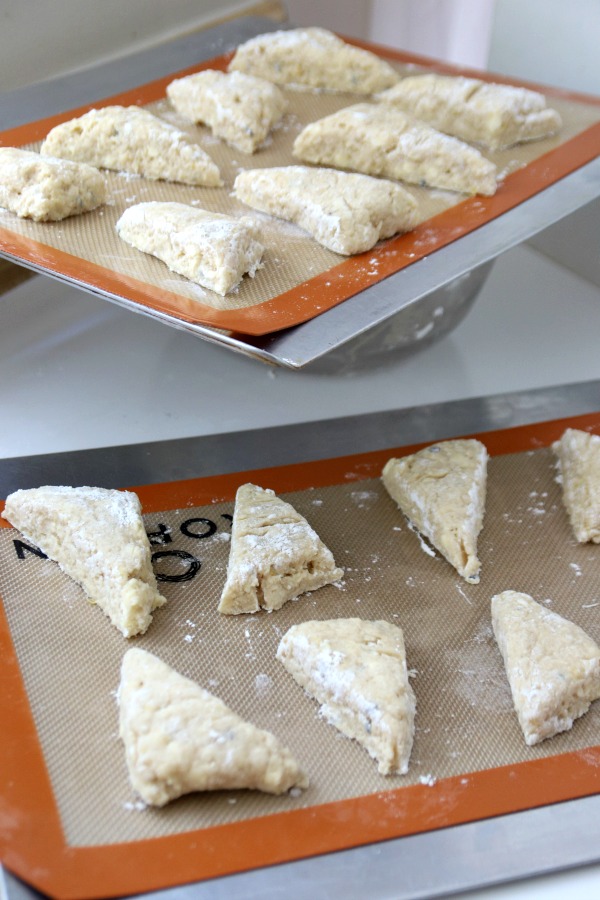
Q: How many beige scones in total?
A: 15